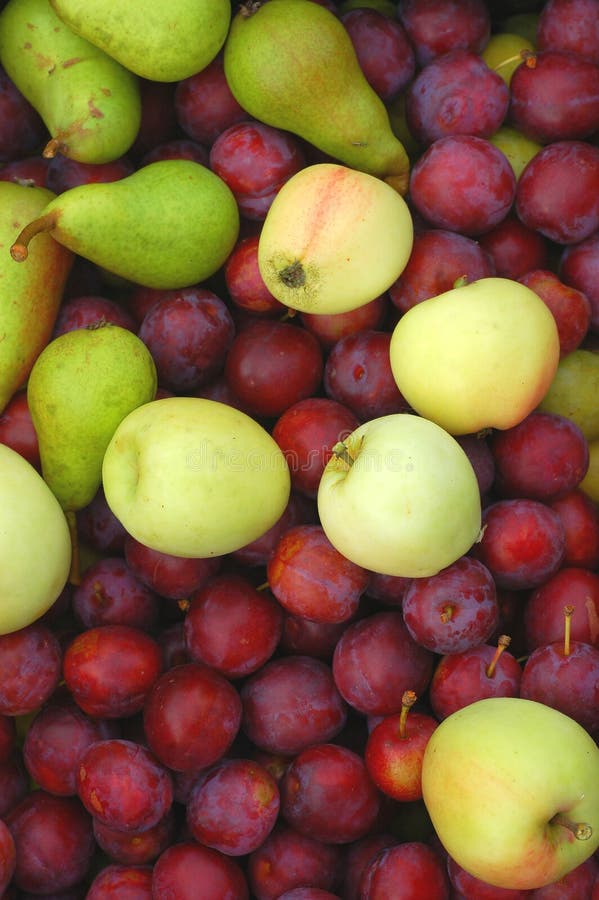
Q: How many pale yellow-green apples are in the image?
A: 6